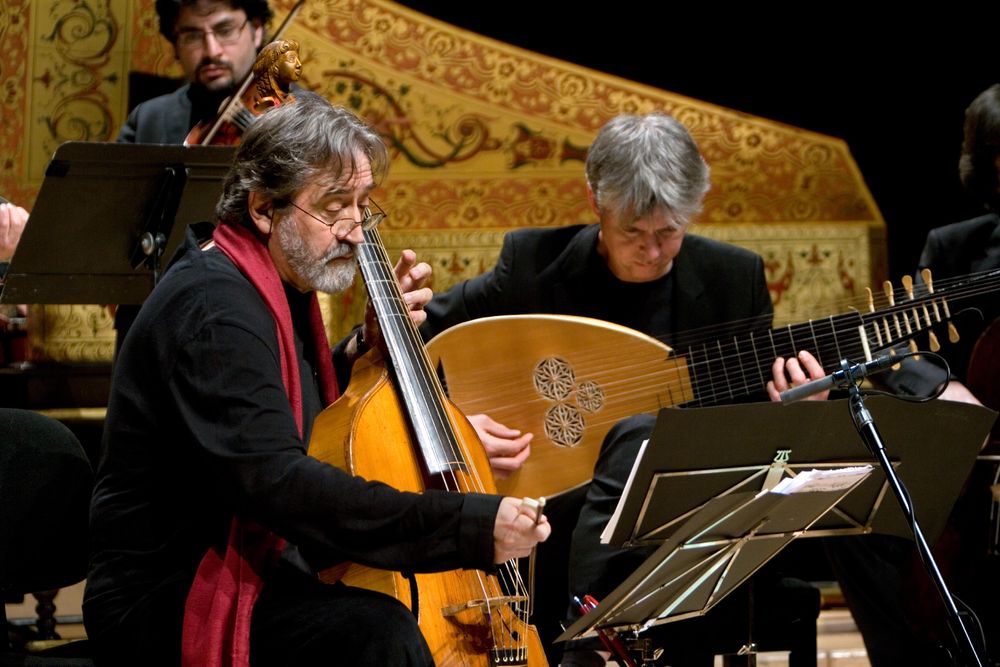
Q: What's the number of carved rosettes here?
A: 3